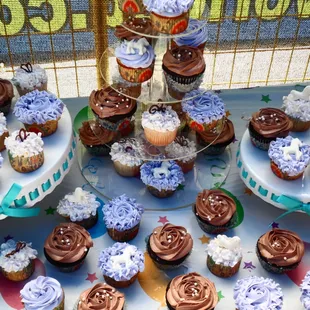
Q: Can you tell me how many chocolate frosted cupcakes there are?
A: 13